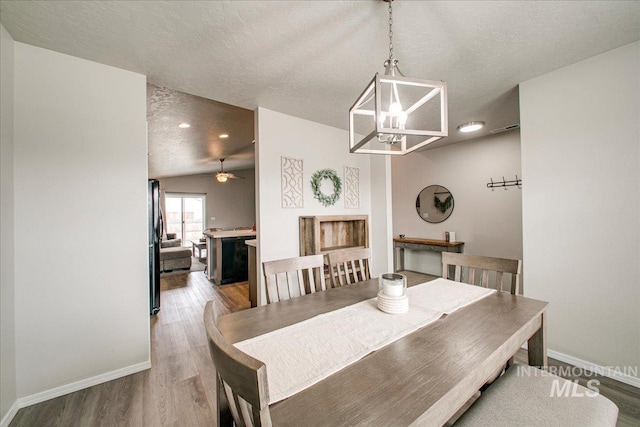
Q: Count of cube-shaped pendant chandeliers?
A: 1